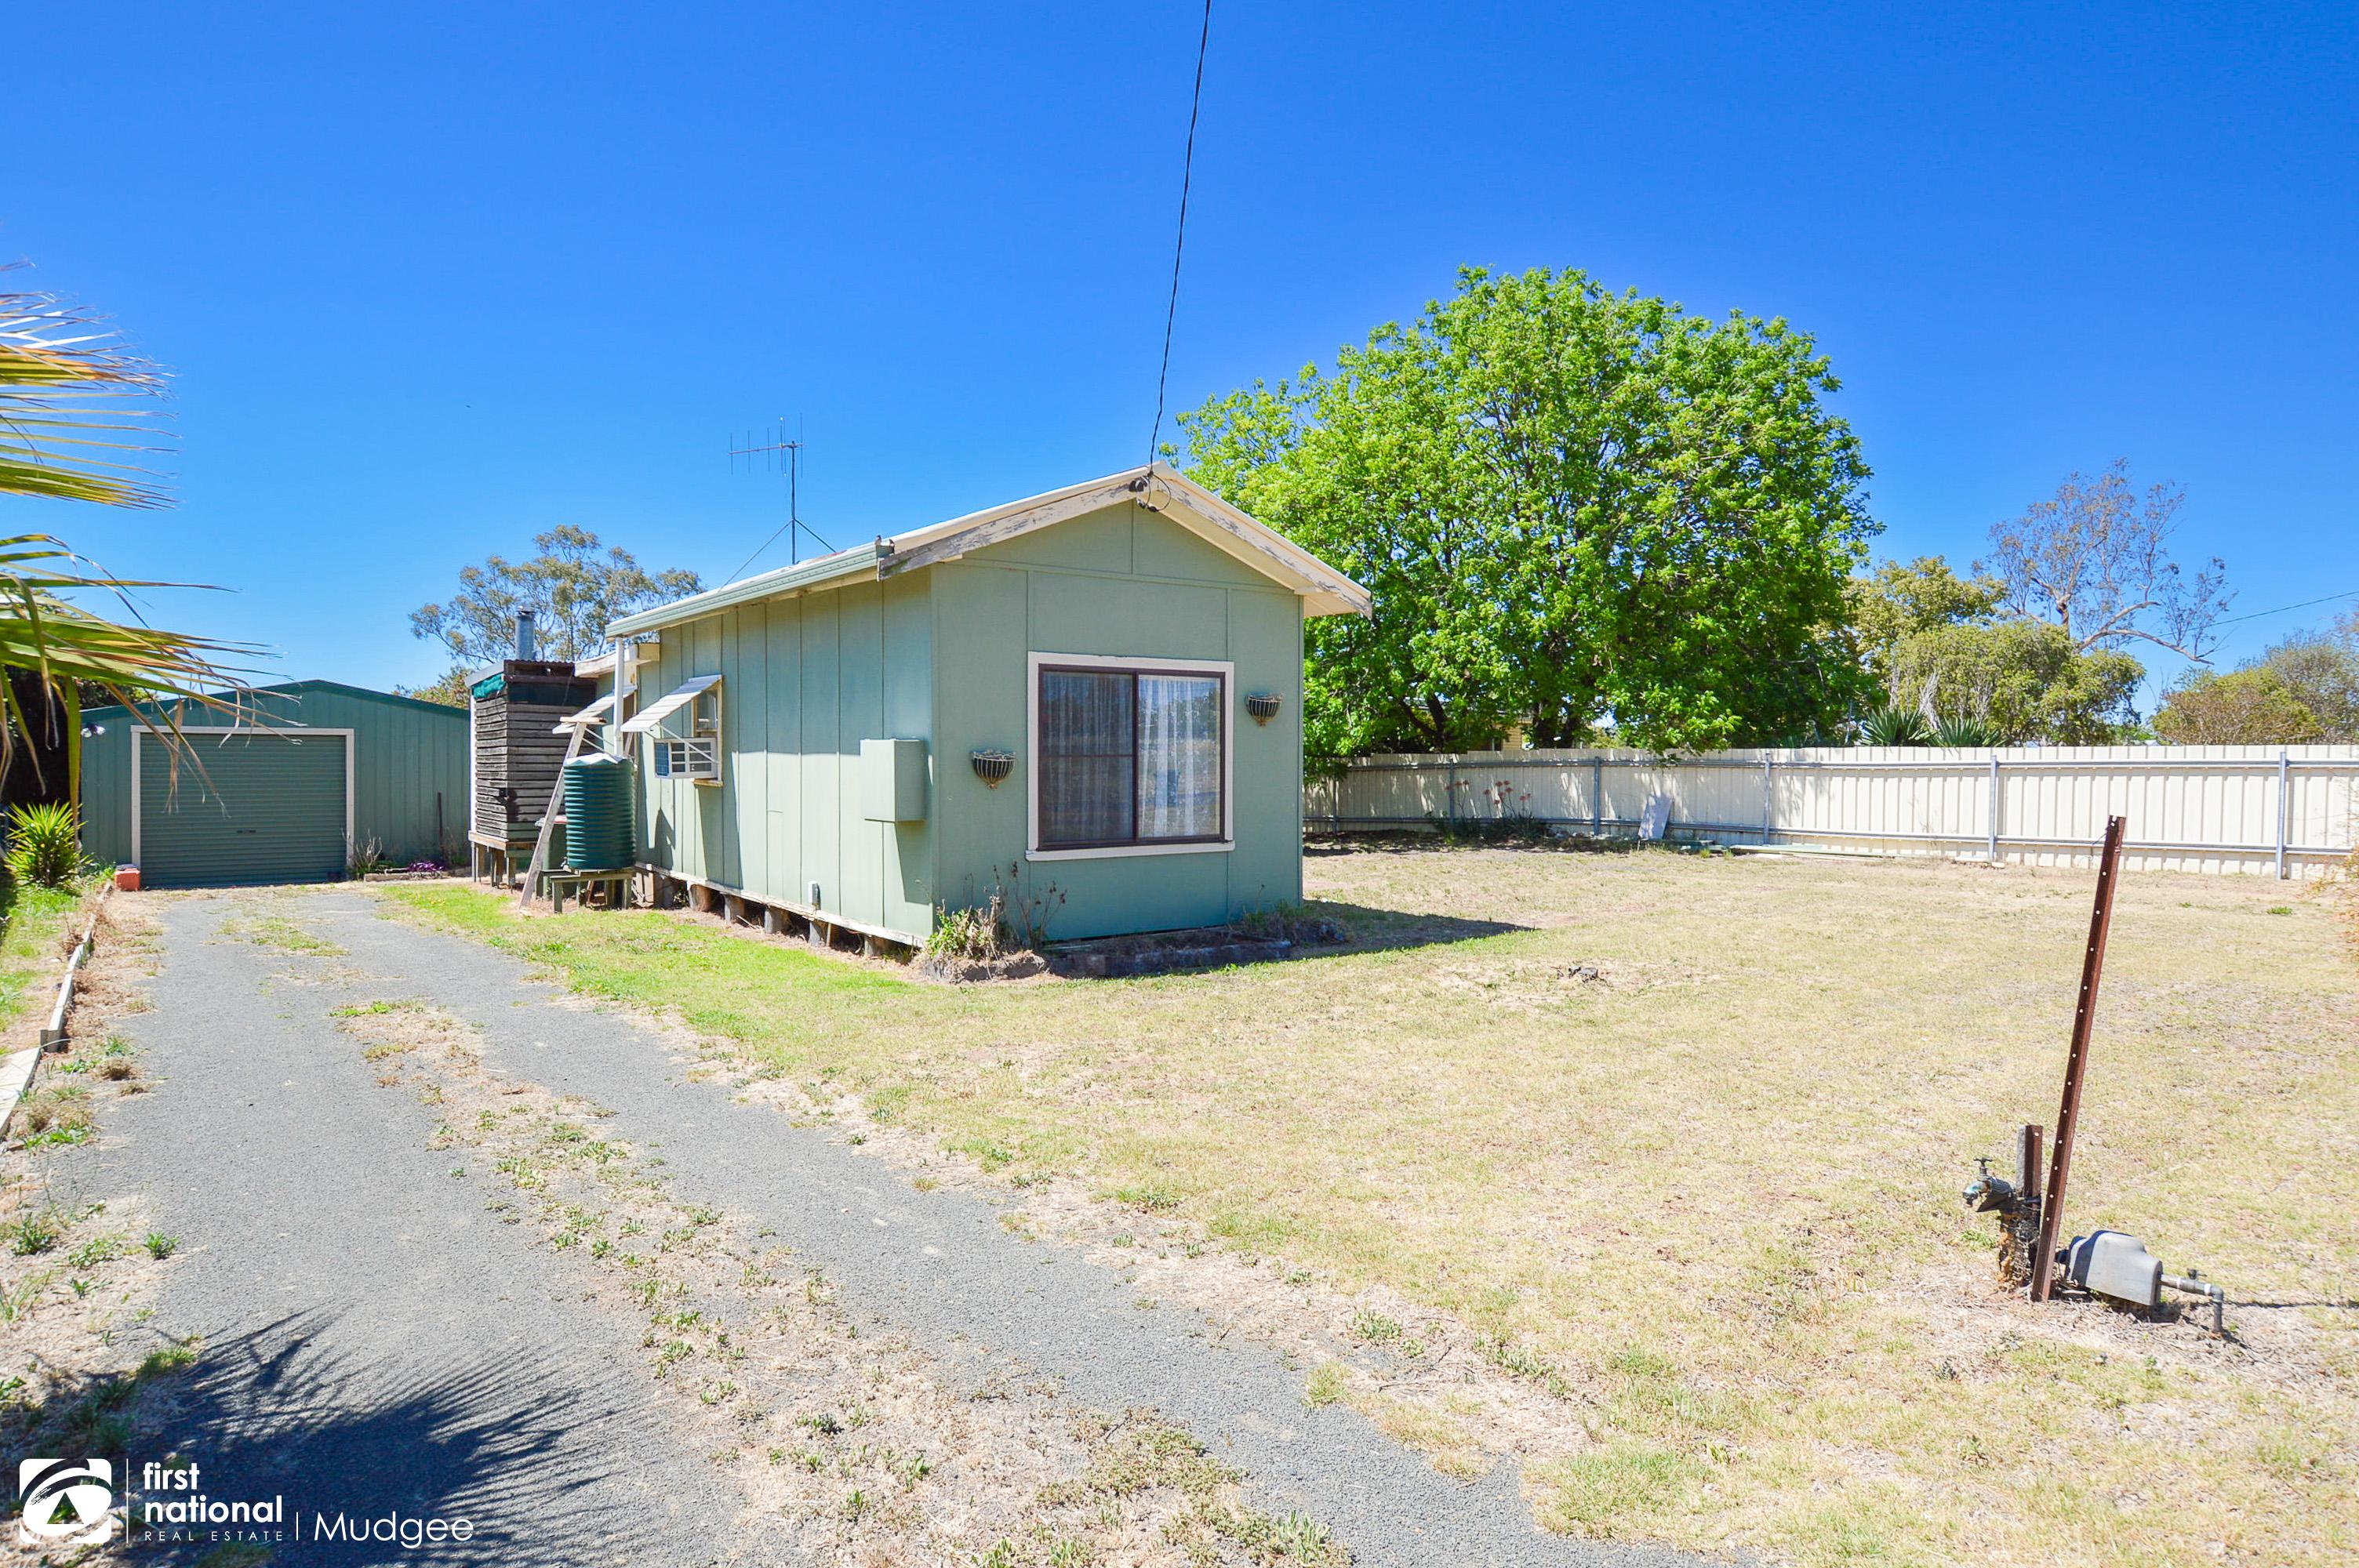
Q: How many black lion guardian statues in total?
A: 0